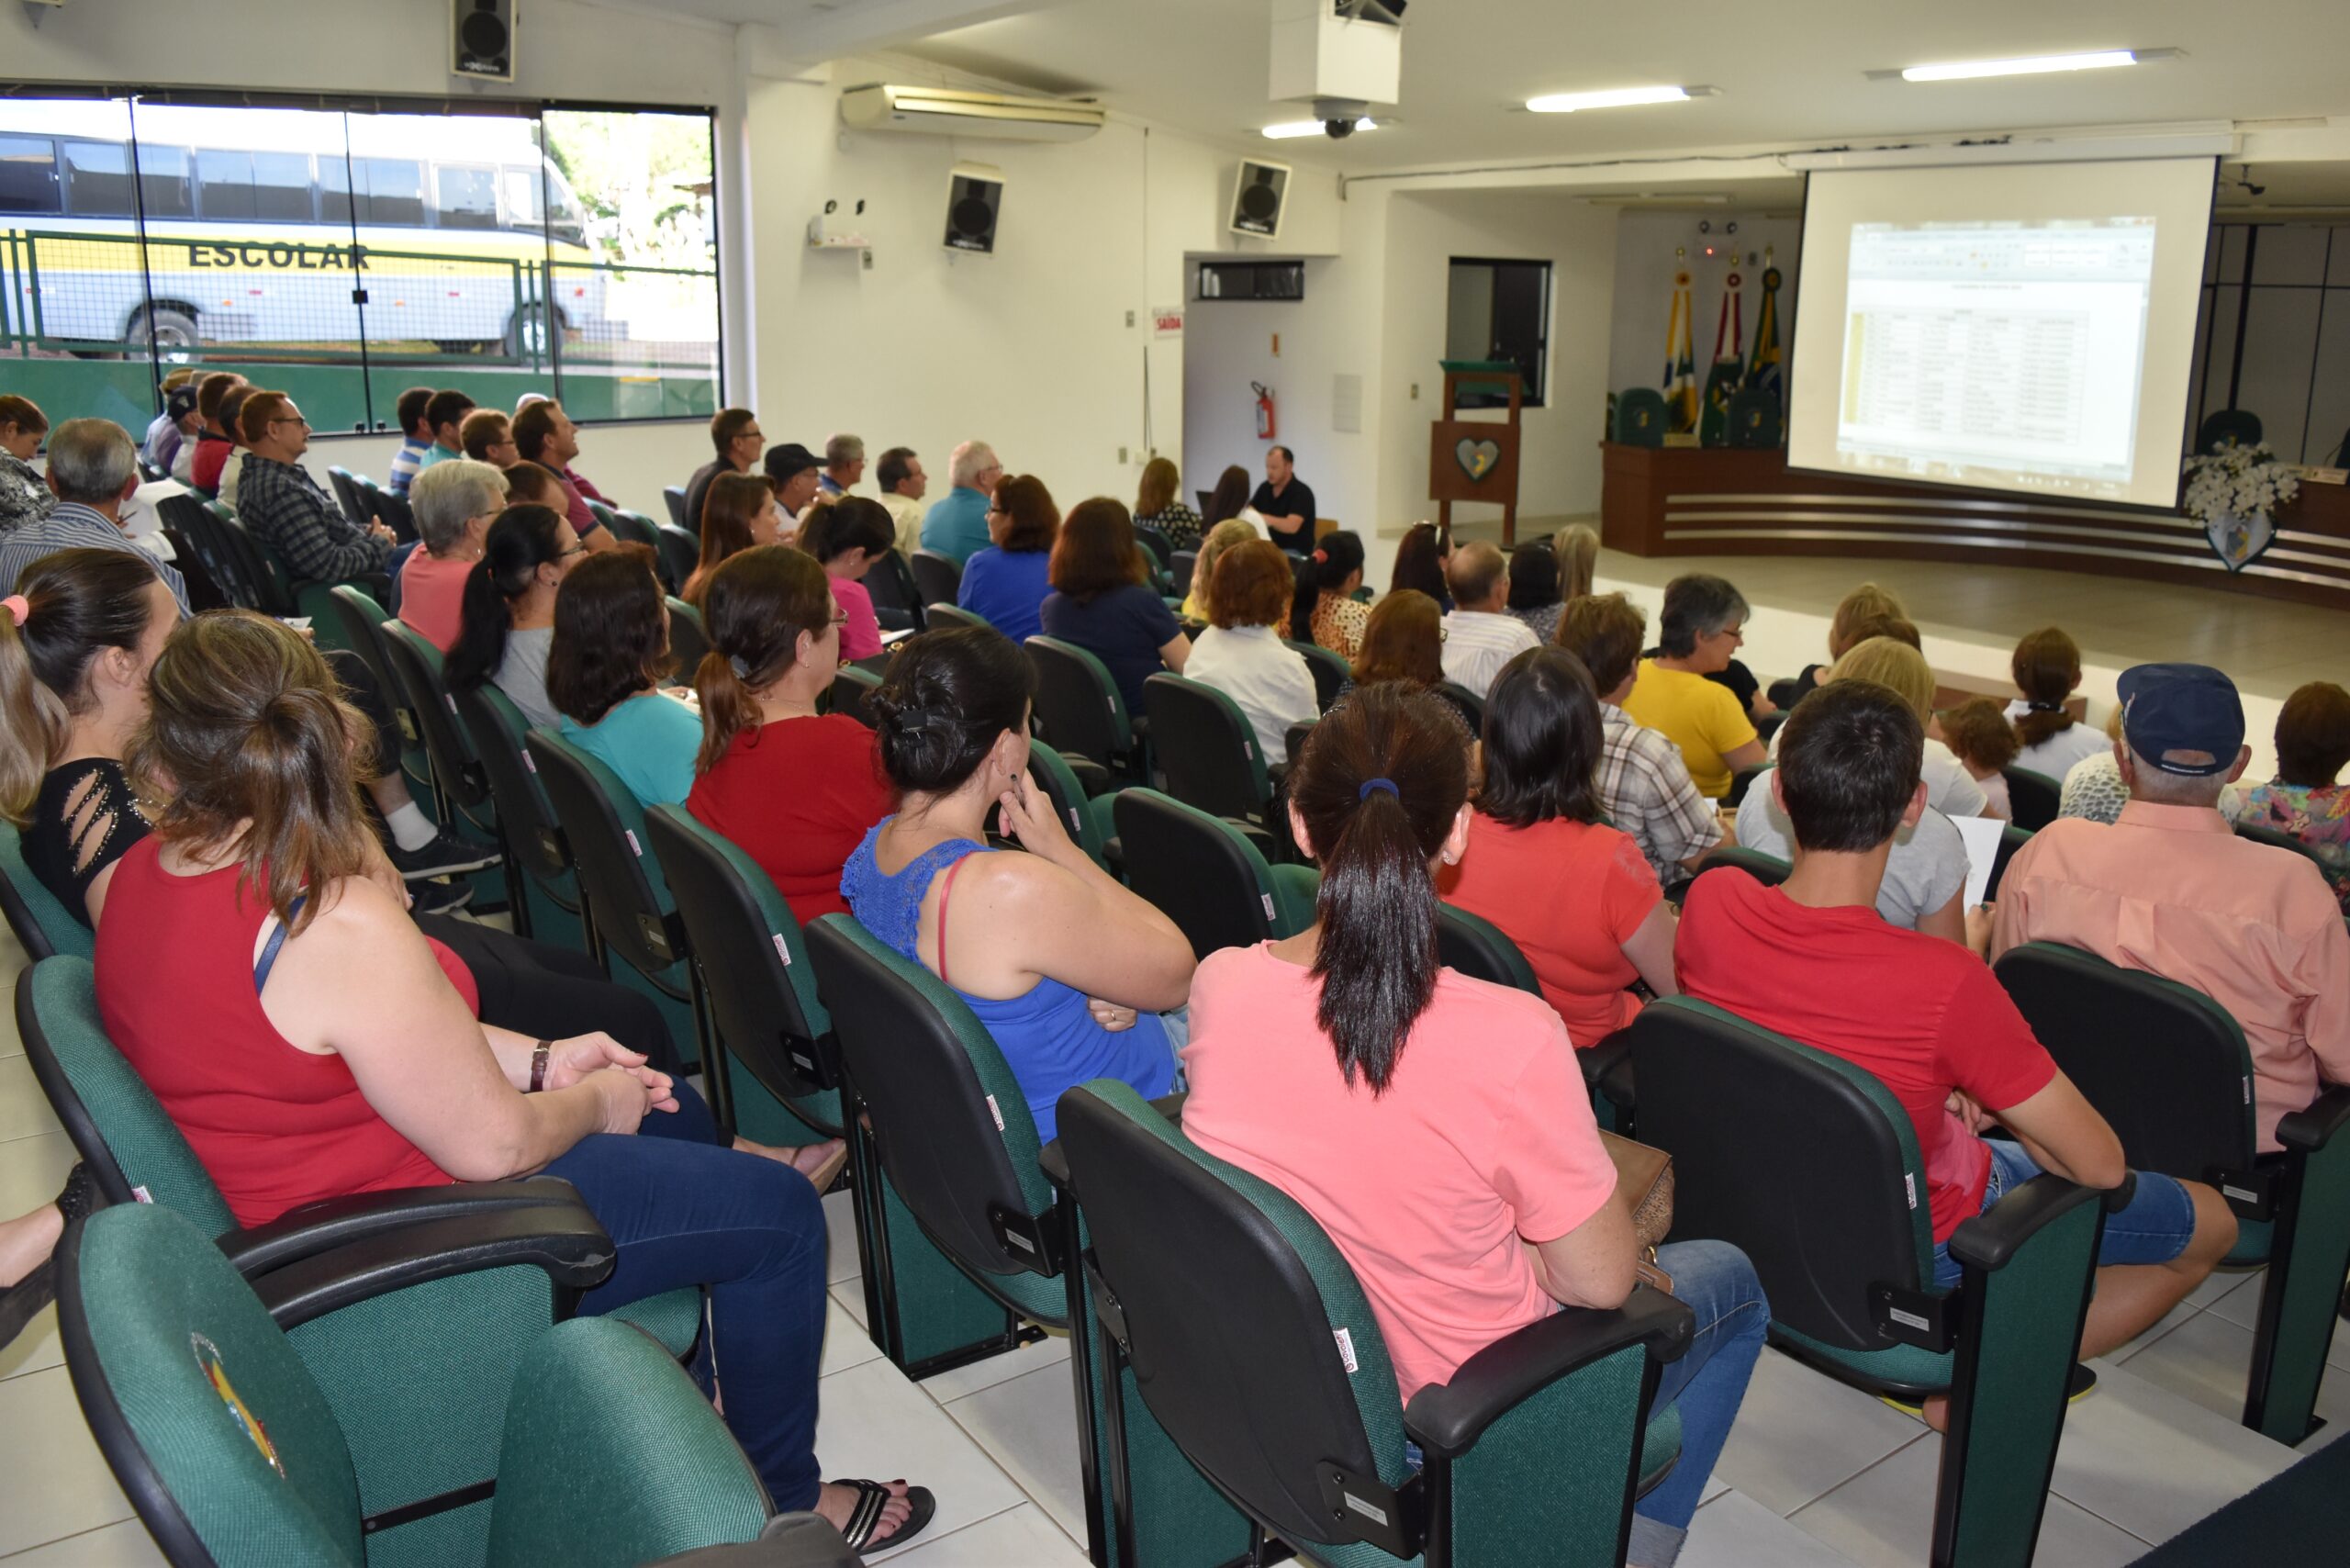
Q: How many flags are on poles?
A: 3